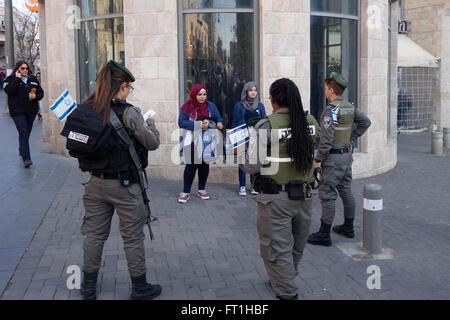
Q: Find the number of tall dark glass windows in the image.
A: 3